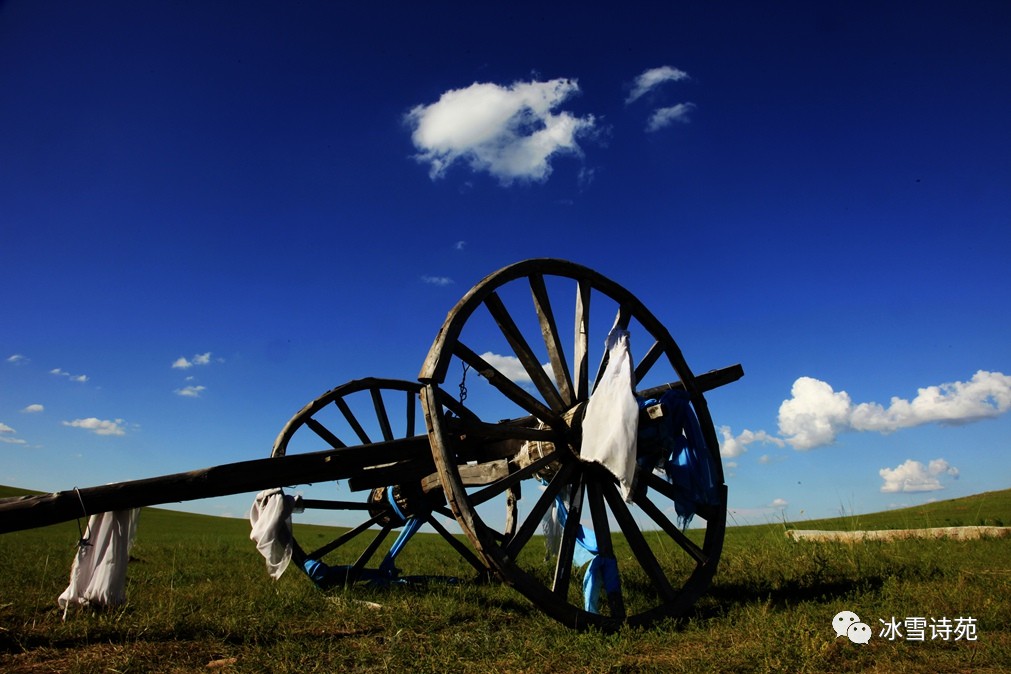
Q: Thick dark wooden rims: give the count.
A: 2